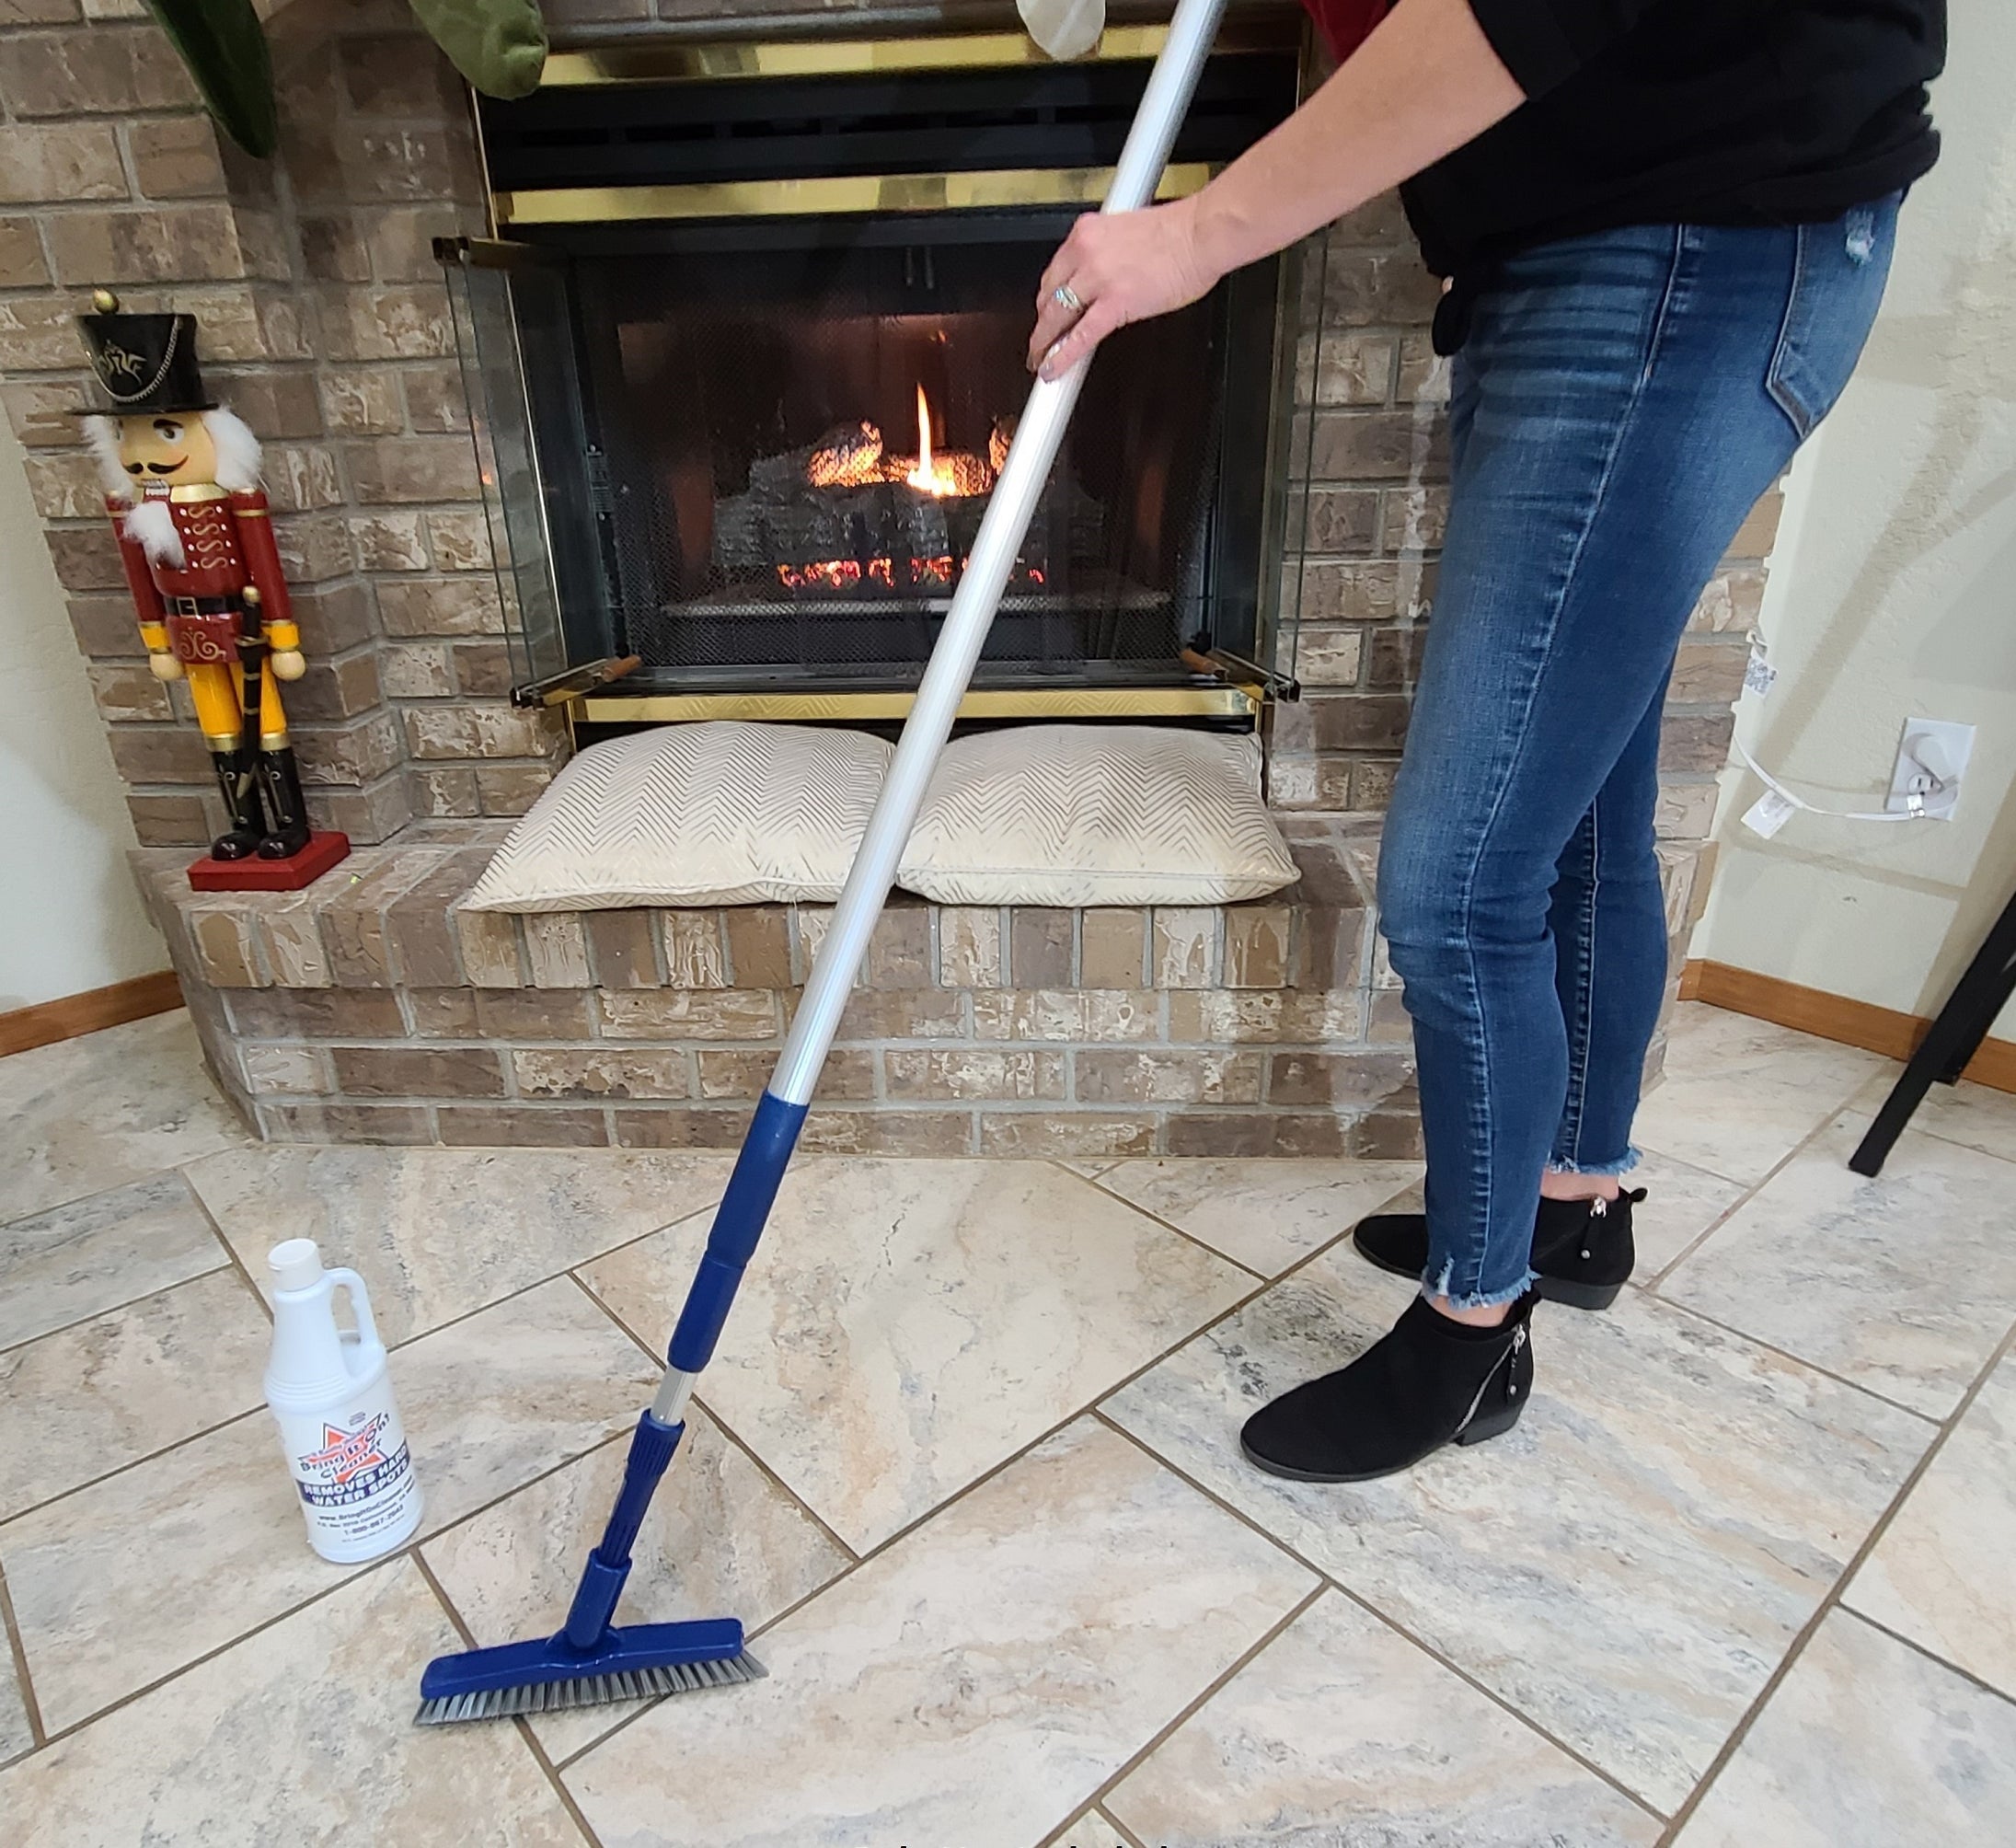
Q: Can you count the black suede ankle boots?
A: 2